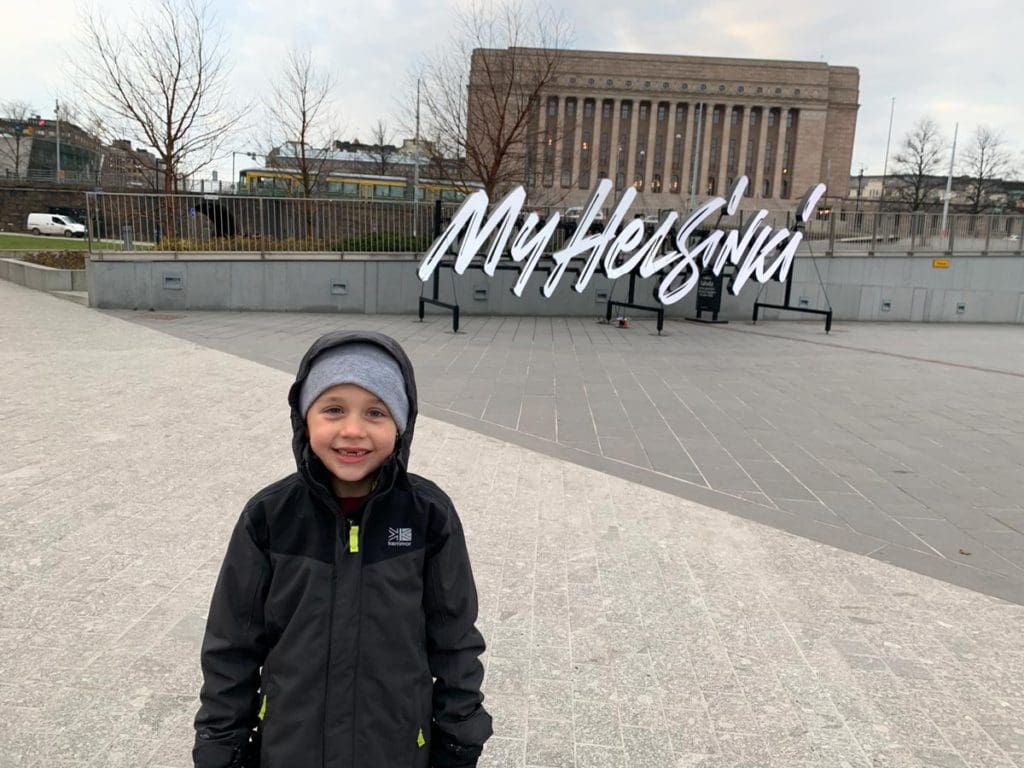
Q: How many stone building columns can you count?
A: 14